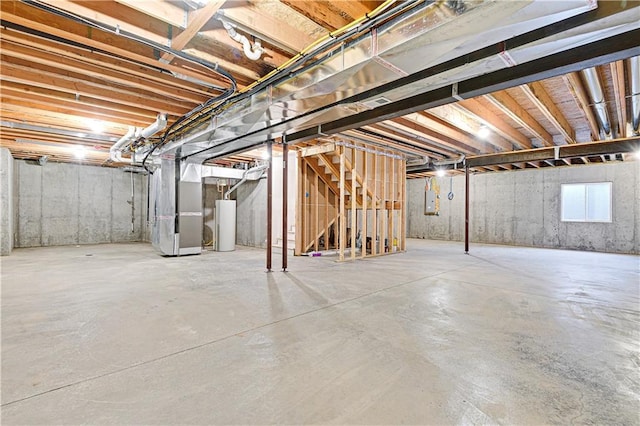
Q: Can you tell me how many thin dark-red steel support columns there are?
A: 3